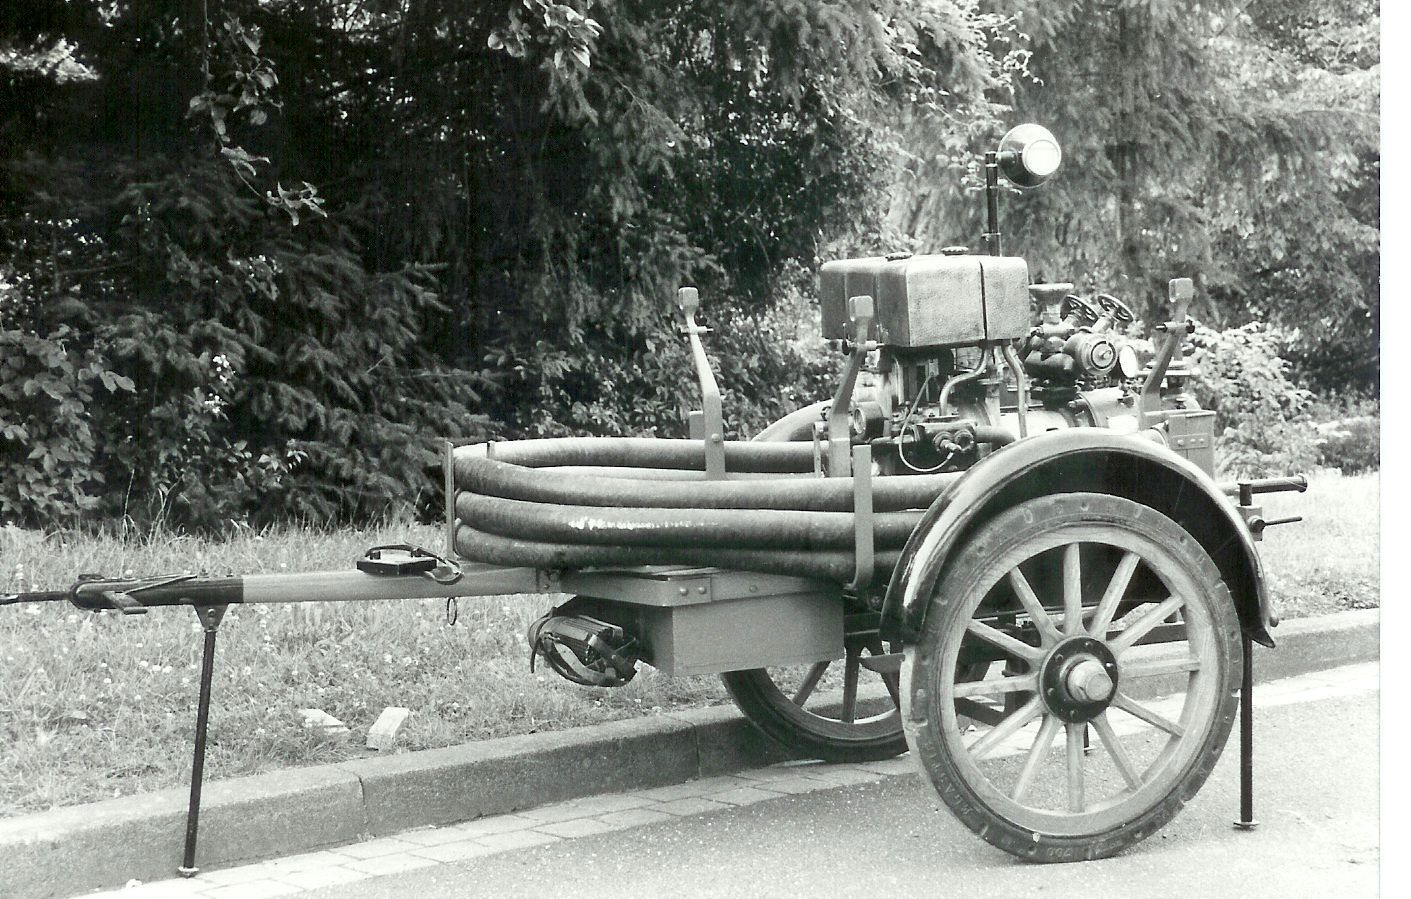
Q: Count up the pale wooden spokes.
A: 12